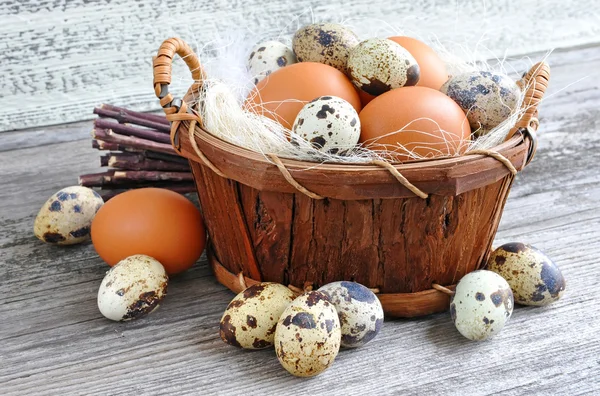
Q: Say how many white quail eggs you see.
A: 12